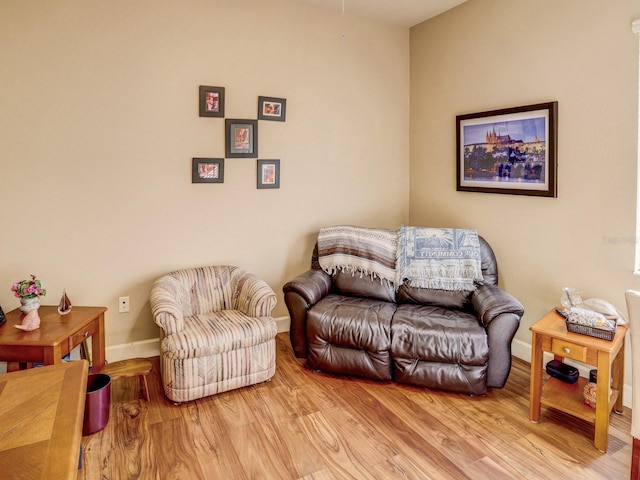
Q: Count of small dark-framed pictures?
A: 5